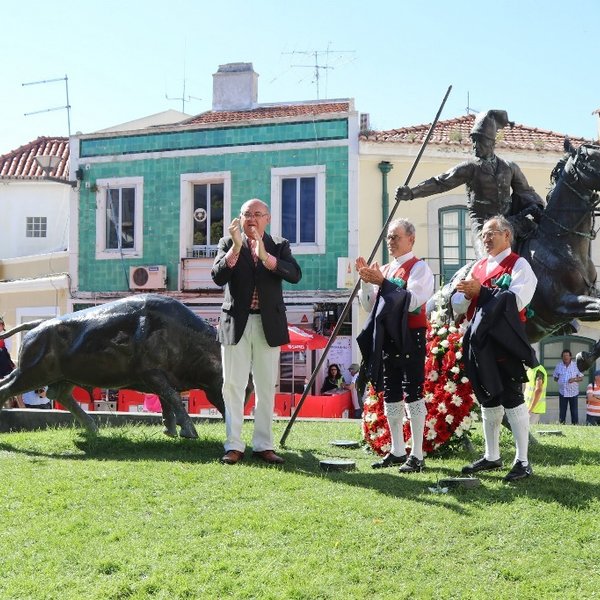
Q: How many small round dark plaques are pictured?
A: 4